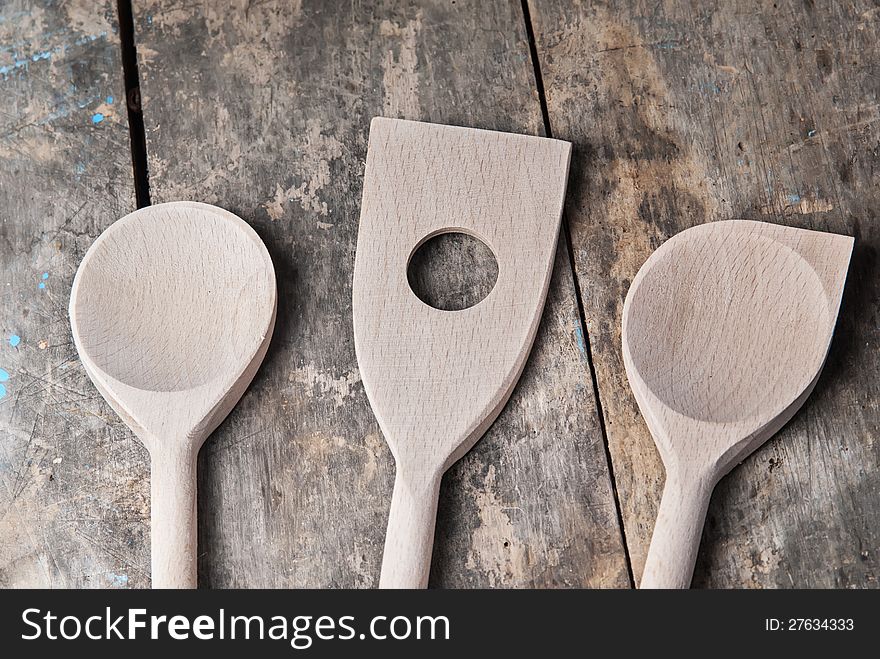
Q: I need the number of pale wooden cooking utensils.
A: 3